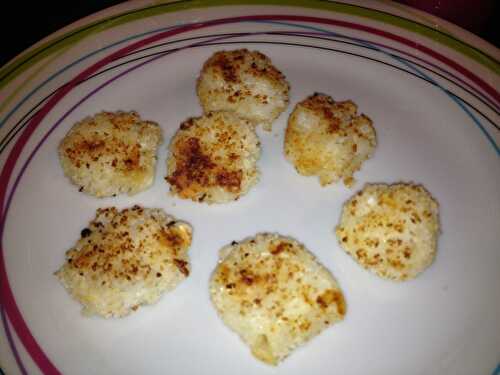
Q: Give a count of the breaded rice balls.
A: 7